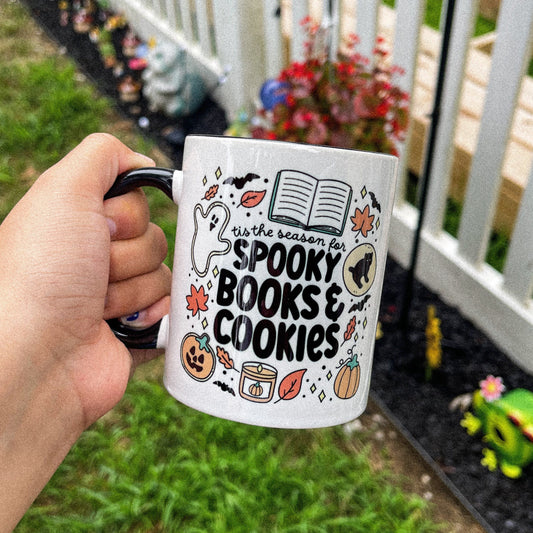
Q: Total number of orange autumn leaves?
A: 7